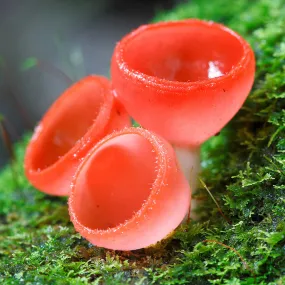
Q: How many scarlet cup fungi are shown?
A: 3